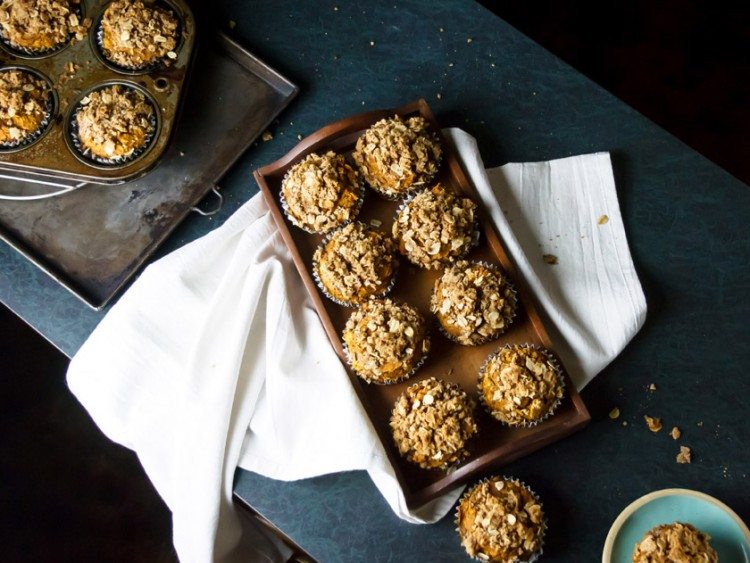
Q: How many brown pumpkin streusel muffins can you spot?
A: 14